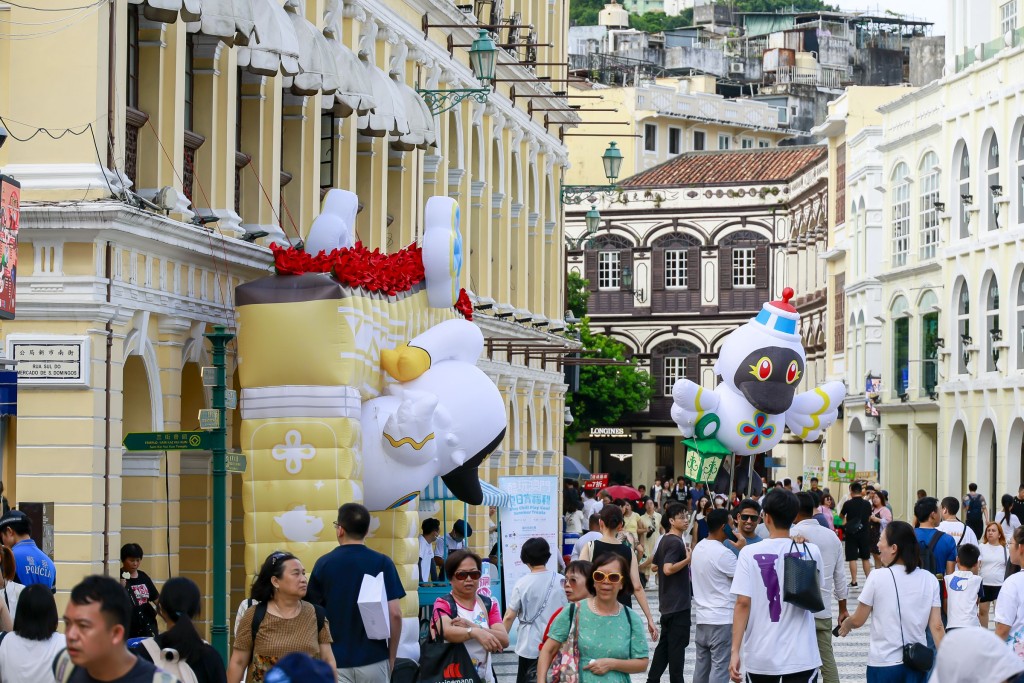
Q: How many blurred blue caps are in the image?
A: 1